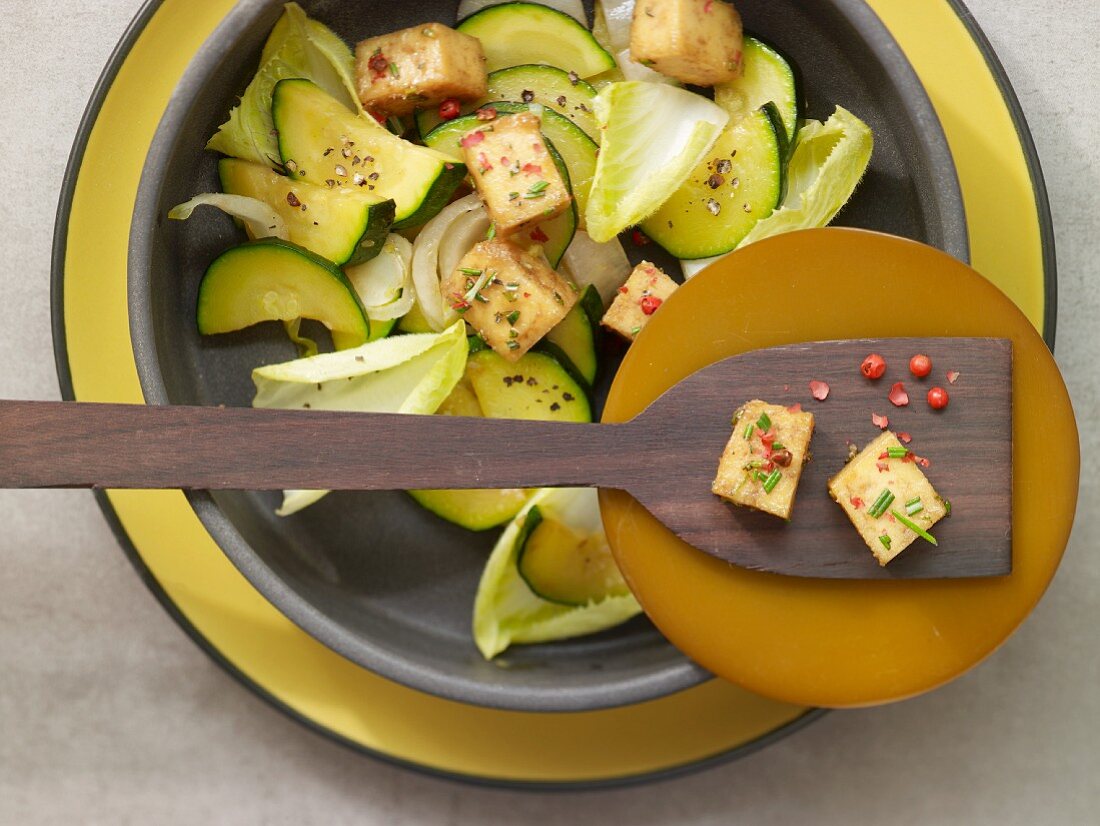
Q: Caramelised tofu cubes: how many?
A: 7